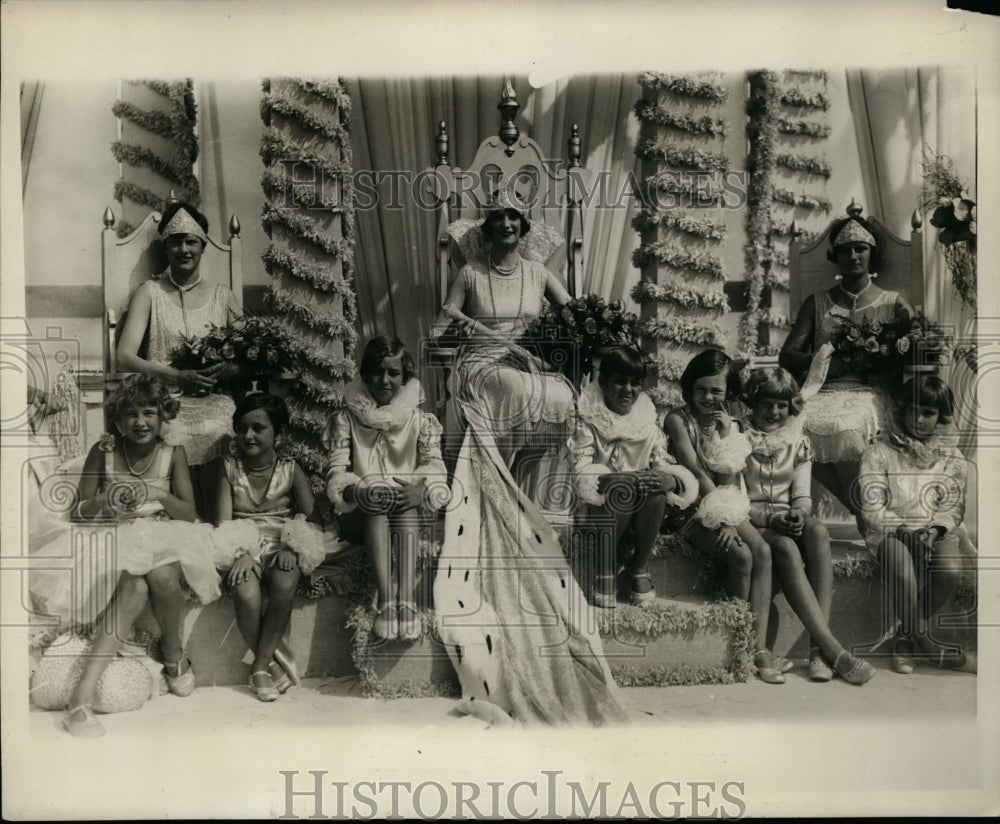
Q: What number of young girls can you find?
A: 7